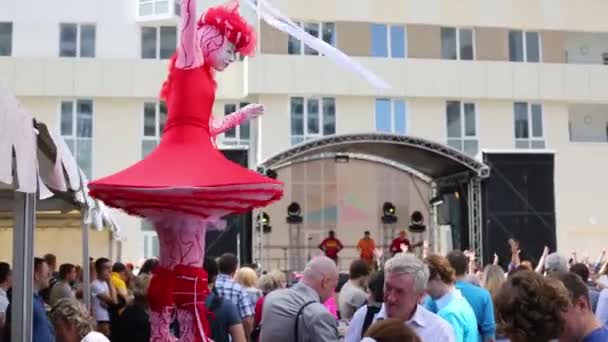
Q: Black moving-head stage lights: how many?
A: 4